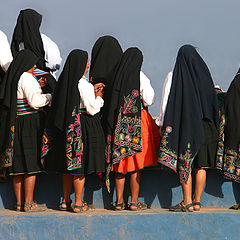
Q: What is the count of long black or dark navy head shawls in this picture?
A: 7